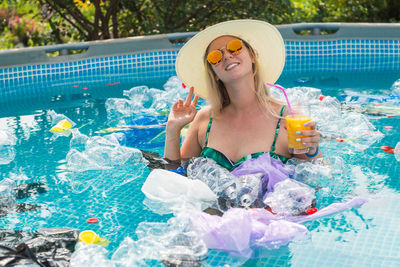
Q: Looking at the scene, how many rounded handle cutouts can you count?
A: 3